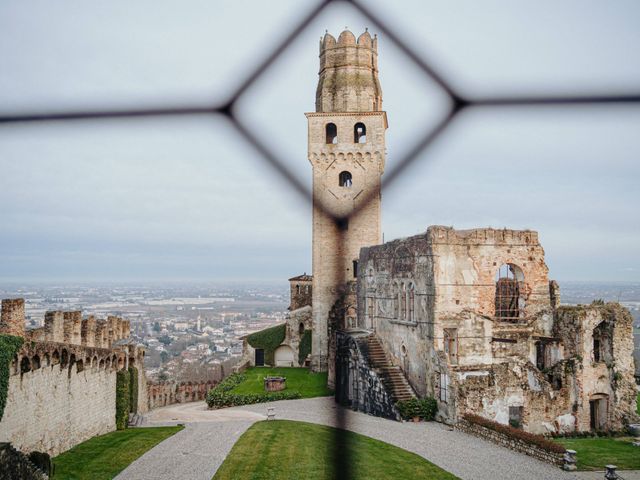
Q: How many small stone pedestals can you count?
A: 3